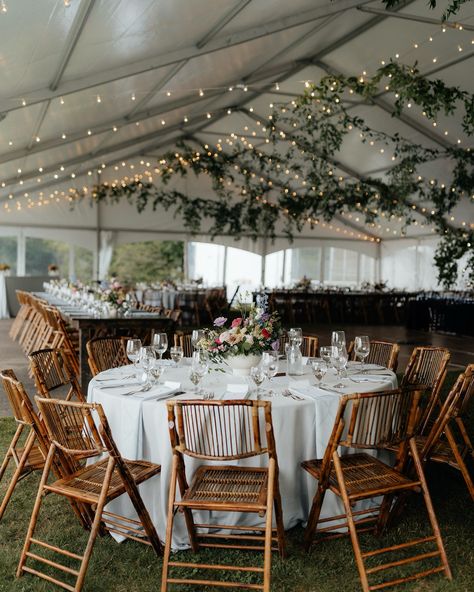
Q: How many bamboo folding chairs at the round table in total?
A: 11